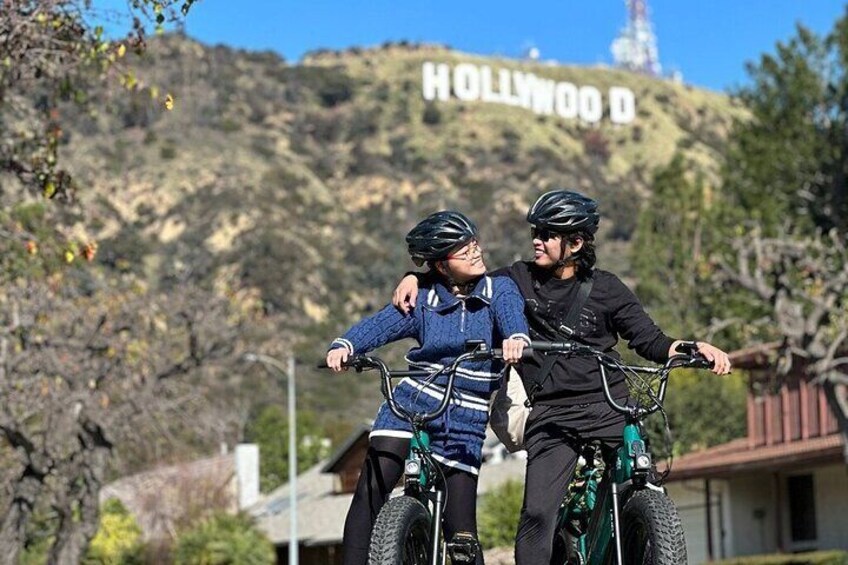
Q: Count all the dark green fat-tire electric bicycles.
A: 2